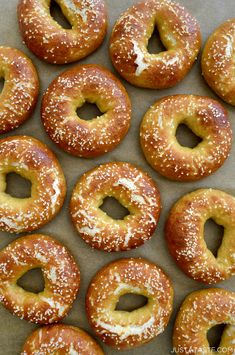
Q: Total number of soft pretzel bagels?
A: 13